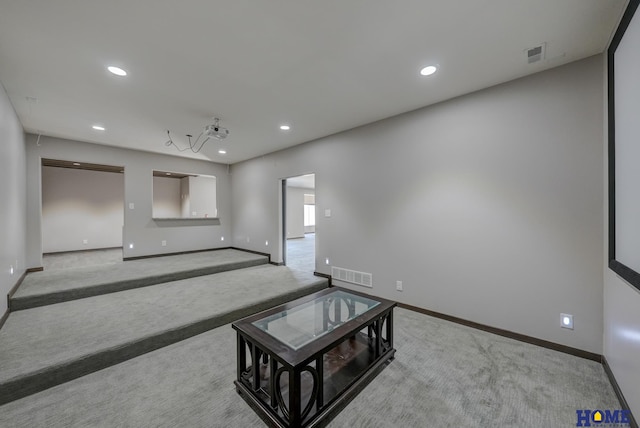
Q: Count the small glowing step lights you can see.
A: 6